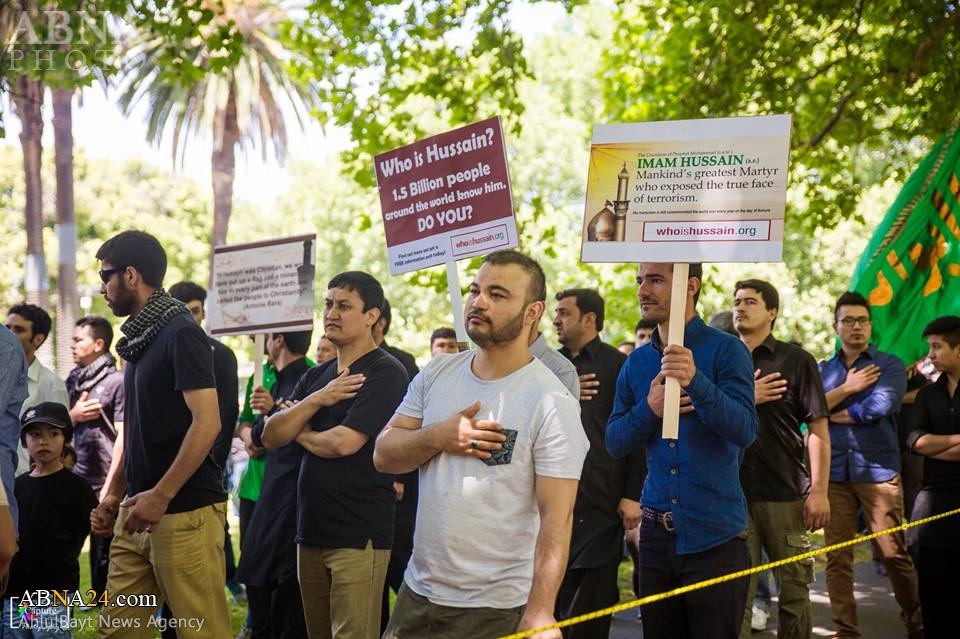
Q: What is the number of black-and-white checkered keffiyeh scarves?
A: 1